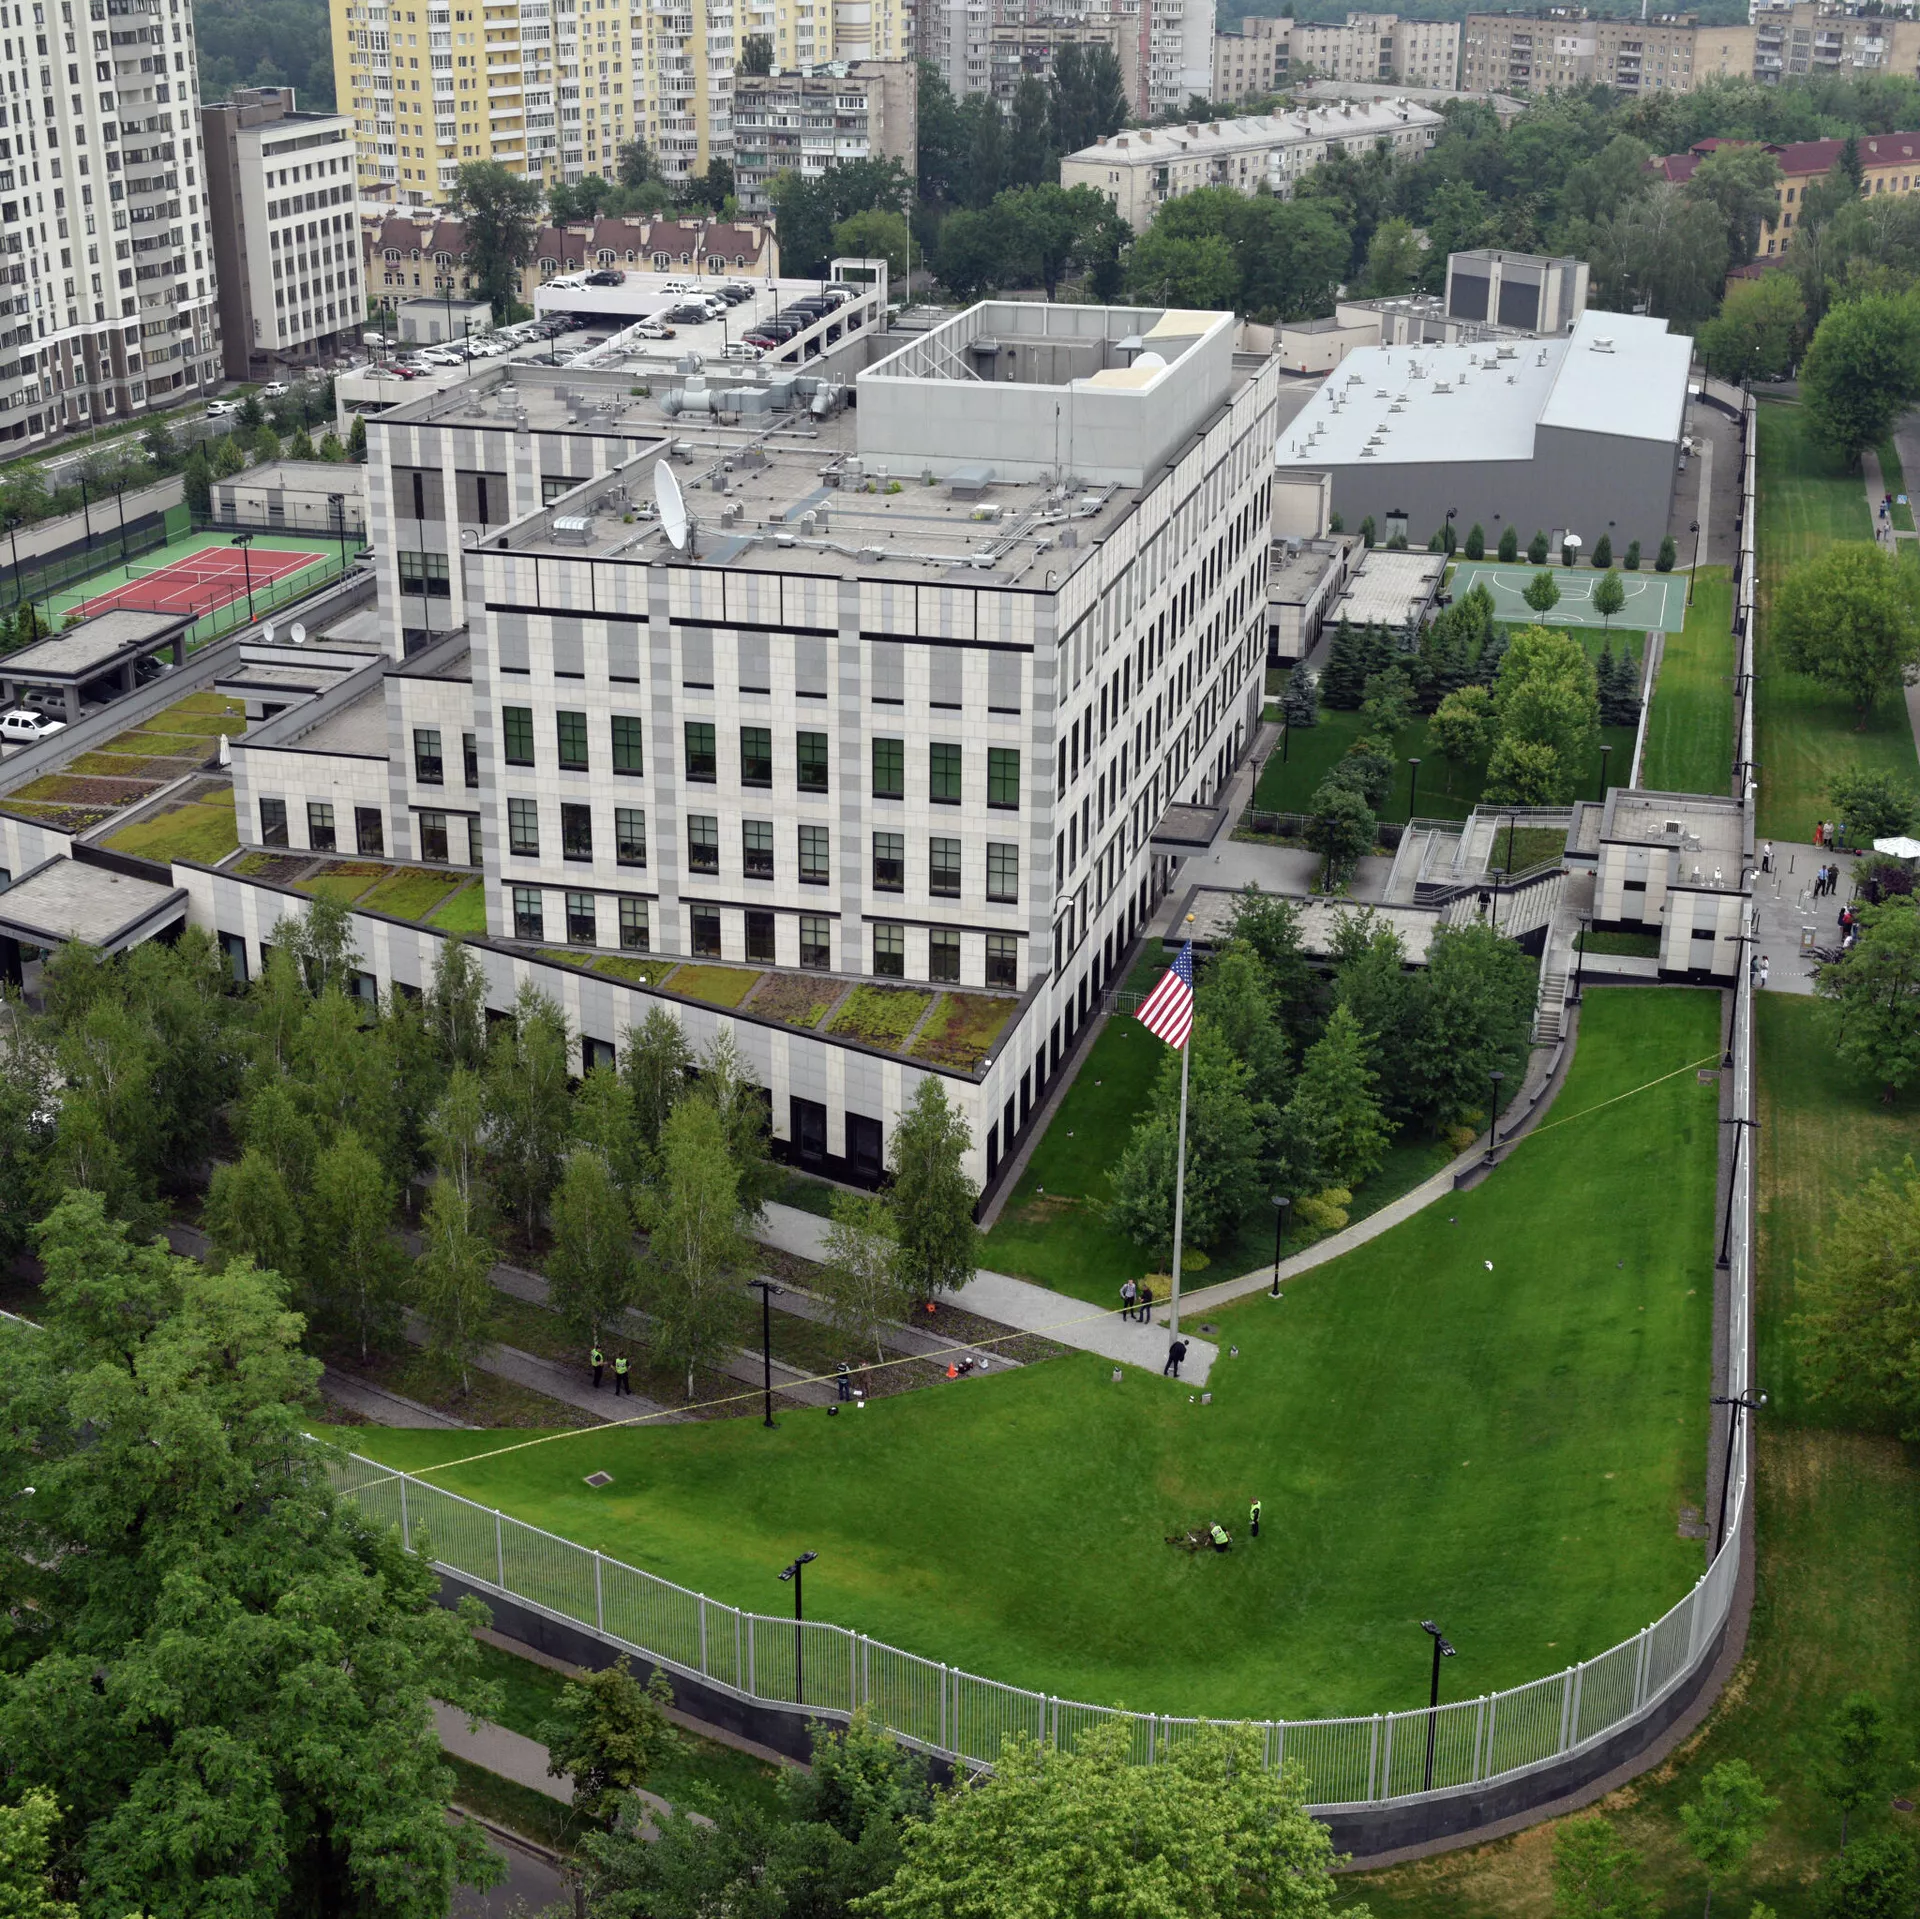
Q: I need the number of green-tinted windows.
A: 9